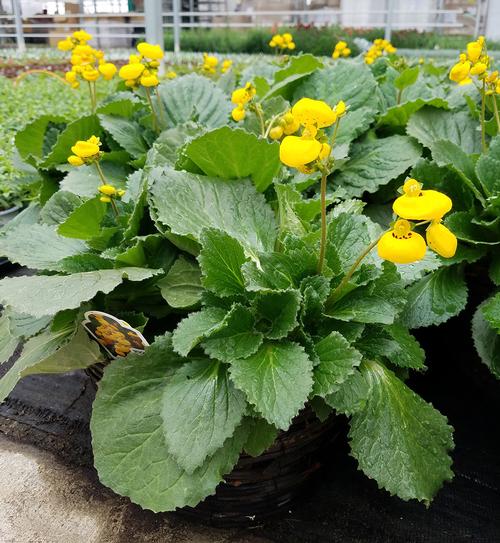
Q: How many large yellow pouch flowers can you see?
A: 5